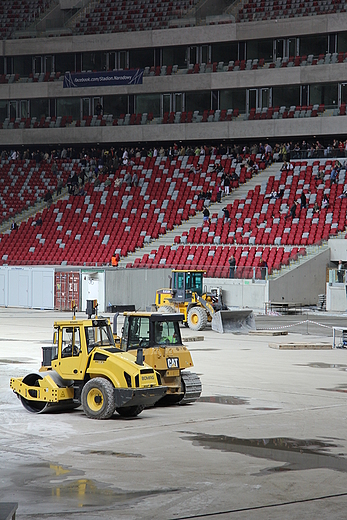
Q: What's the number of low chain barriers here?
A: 1